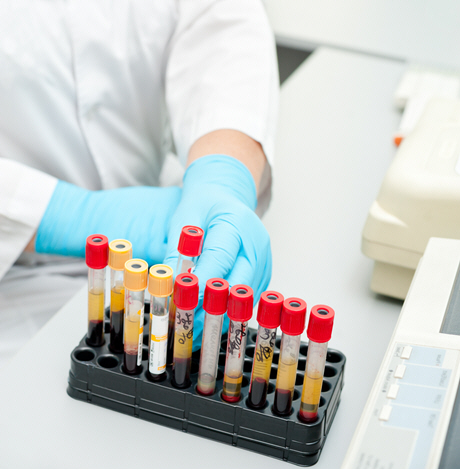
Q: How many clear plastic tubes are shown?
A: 11